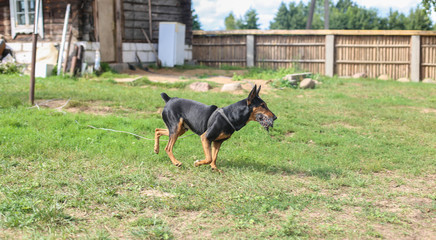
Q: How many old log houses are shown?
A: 1